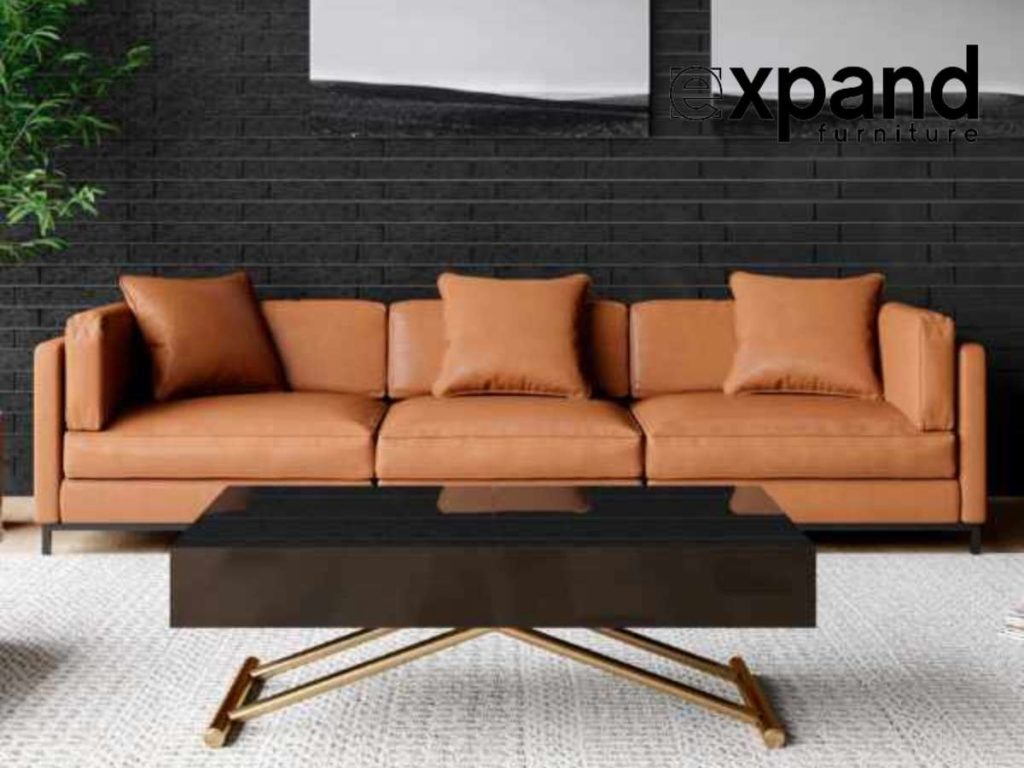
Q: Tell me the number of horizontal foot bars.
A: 2